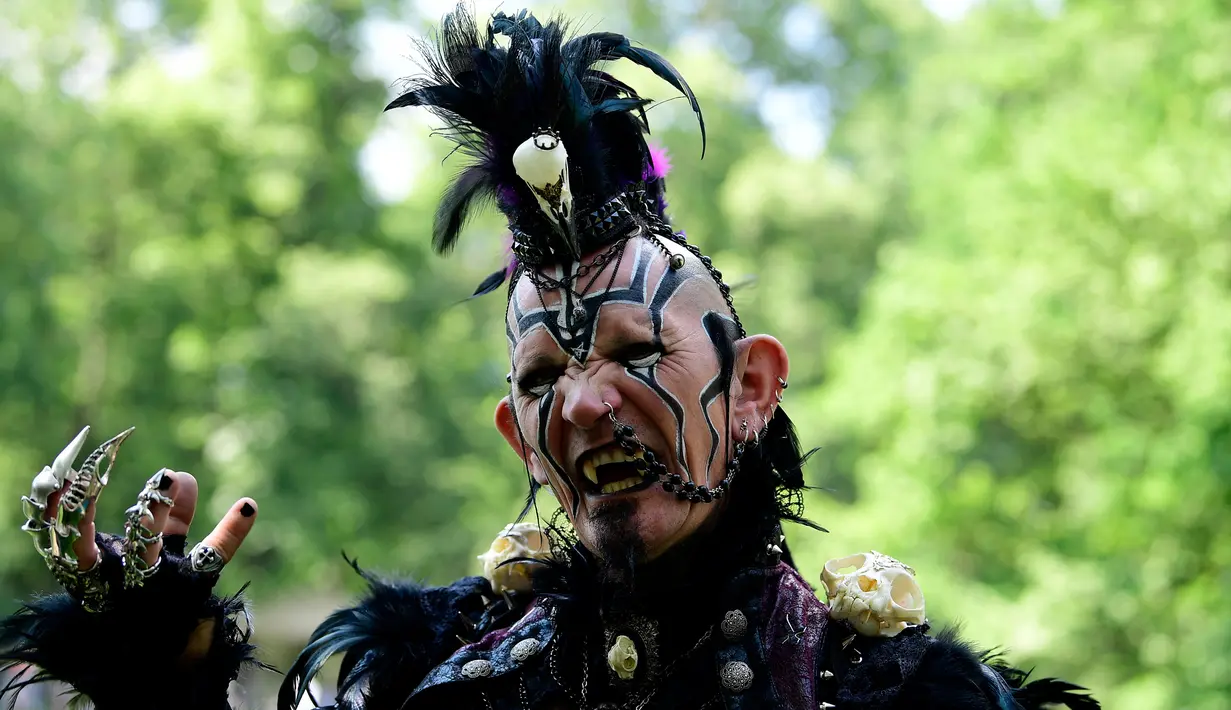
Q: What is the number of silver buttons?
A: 4